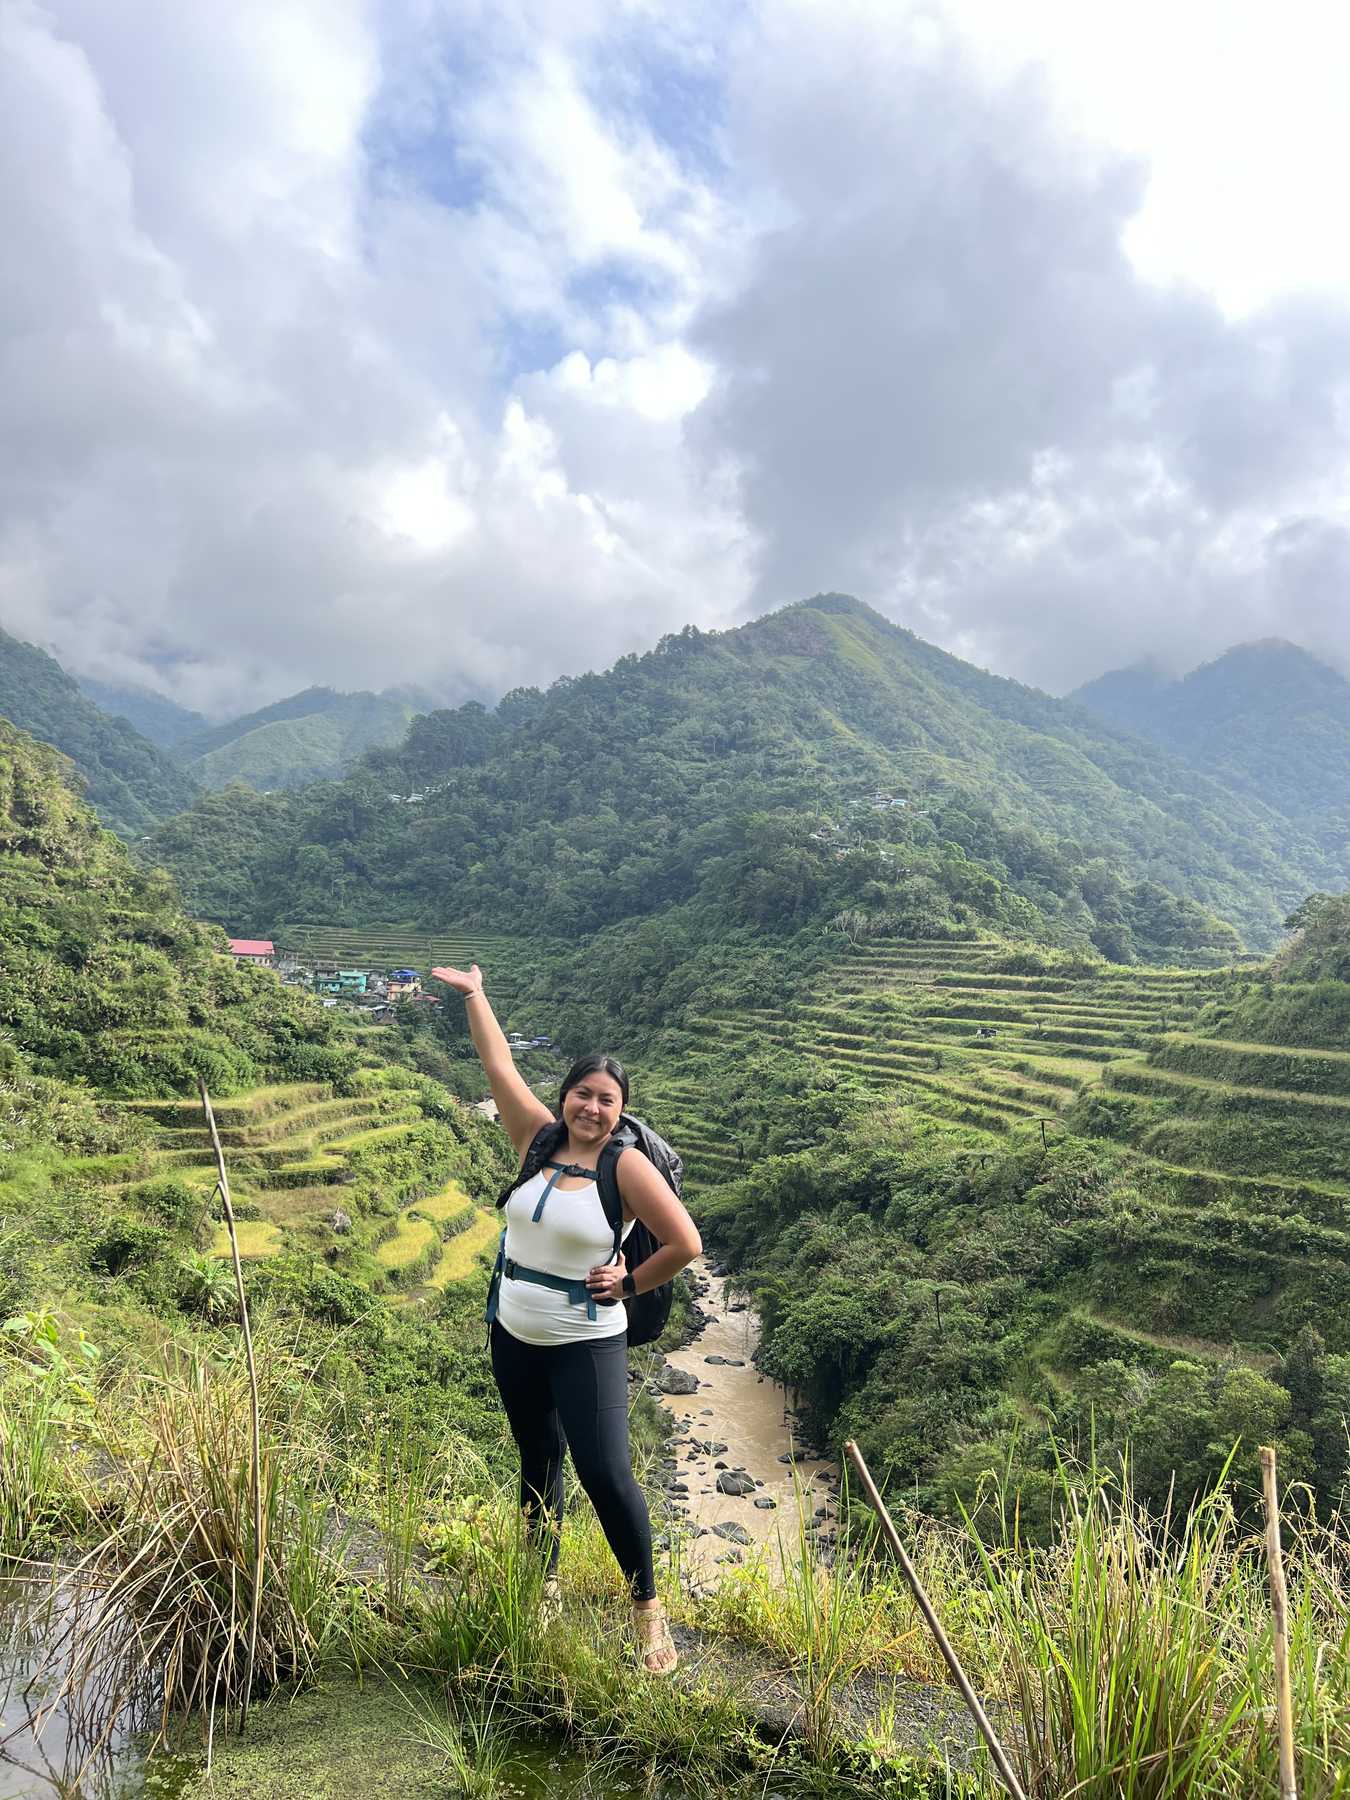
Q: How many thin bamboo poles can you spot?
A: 3